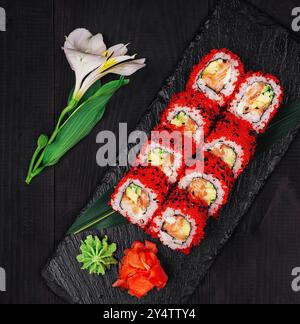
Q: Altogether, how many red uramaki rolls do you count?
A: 8